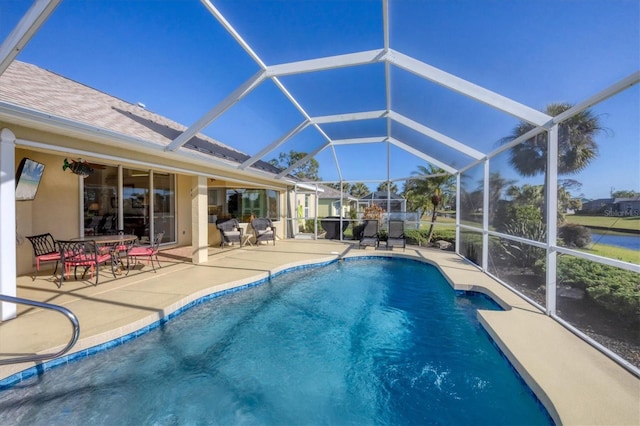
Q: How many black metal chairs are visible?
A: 4